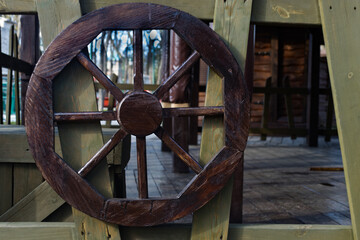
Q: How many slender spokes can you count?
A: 8